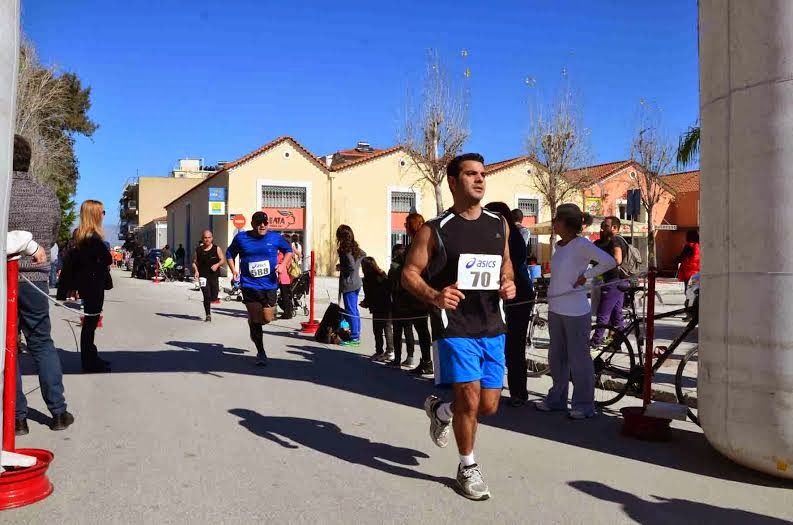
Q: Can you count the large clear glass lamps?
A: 0